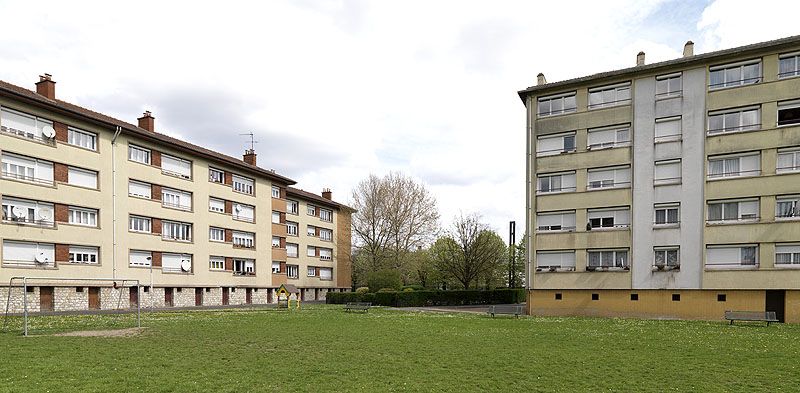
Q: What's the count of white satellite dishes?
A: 6